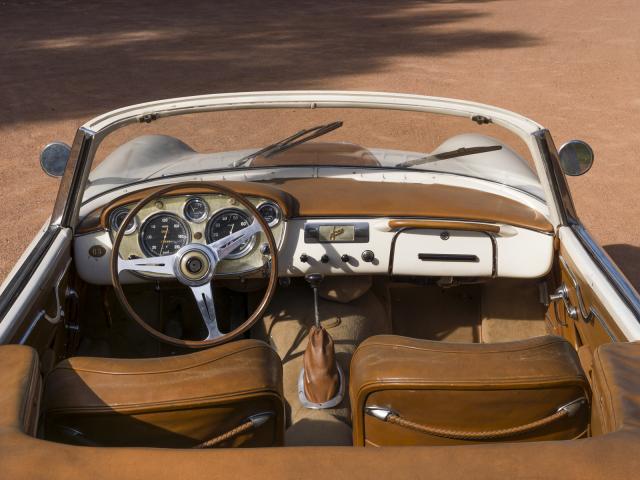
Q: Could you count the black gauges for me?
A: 5